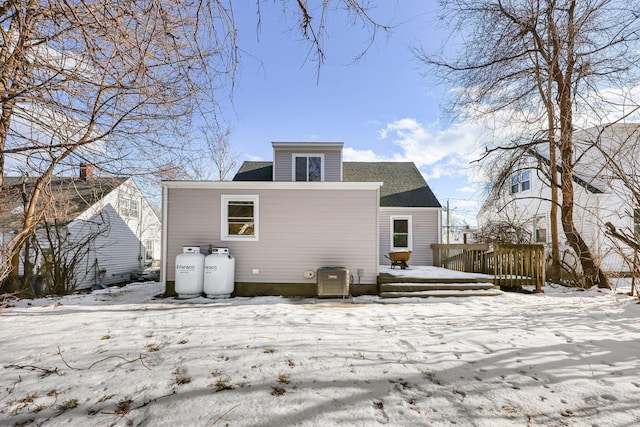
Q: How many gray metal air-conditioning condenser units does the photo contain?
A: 1